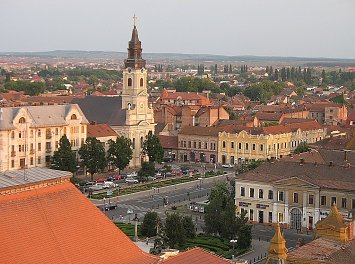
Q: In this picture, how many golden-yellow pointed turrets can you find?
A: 2